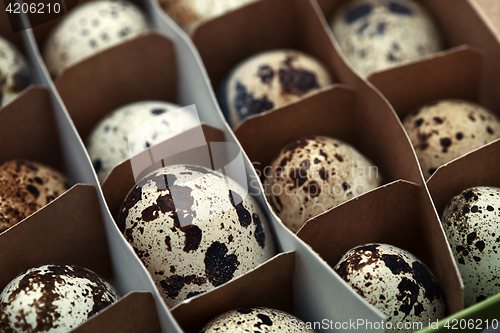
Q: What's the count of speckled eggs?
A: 14